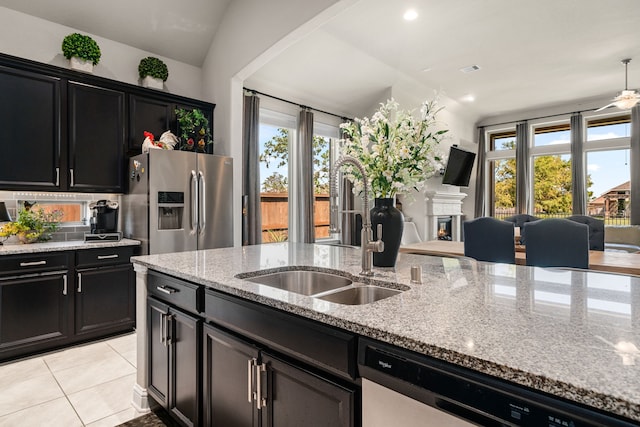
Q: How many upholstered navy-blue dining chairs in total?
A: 4